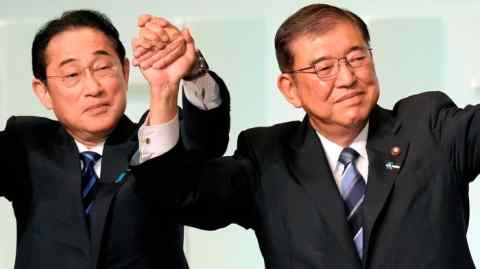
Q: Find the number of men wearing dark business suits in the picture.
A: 2